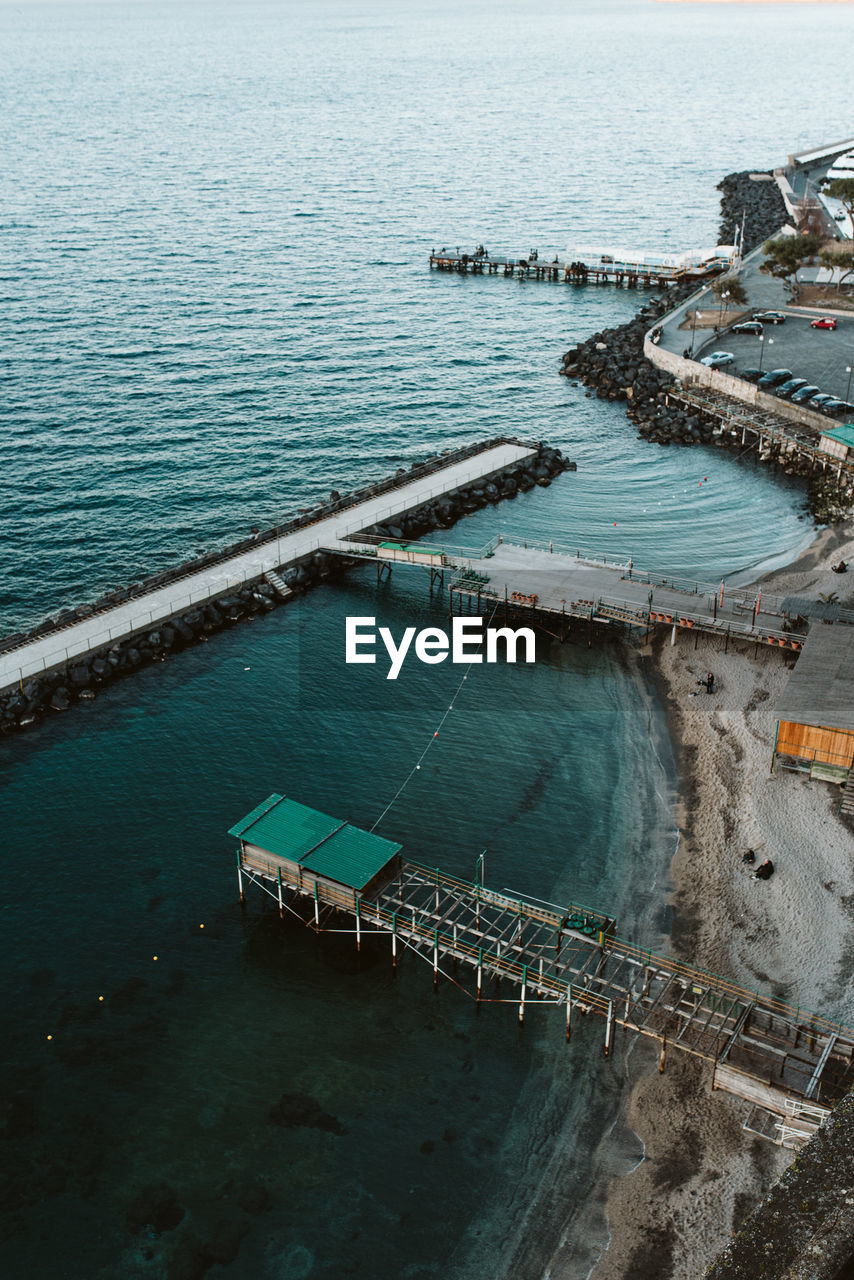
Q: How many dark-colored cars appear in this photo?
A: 8